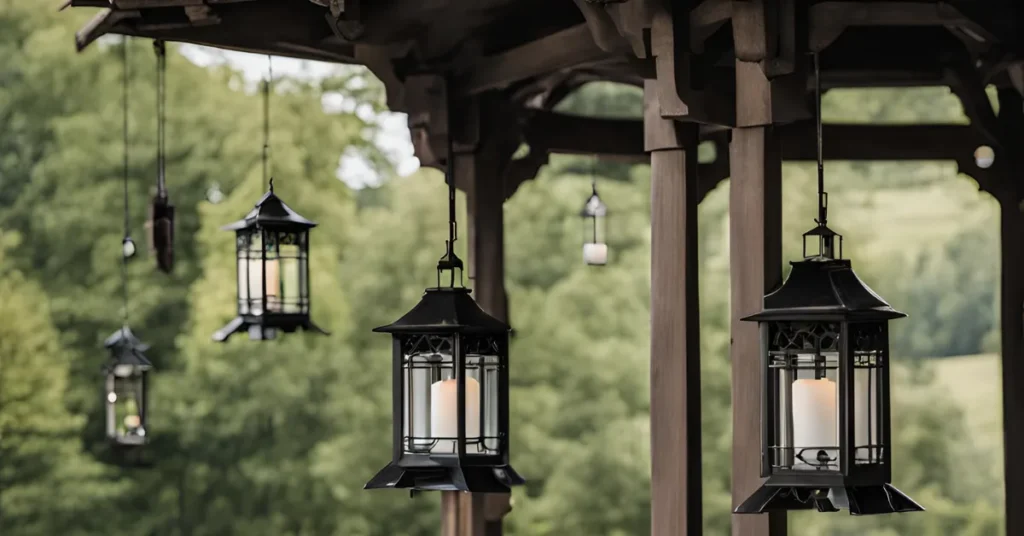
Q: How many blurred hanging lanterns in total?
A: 3